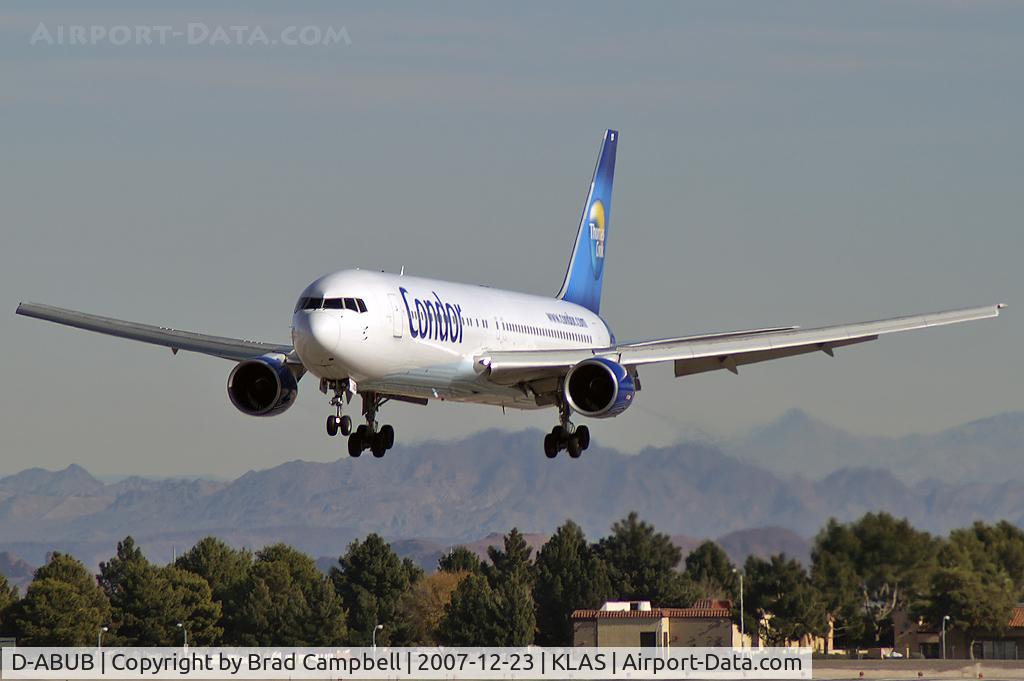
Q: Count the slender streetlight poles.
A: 5